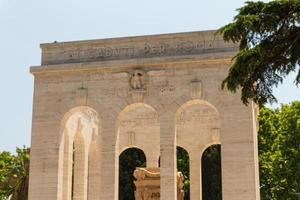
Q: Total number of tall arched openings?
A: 3